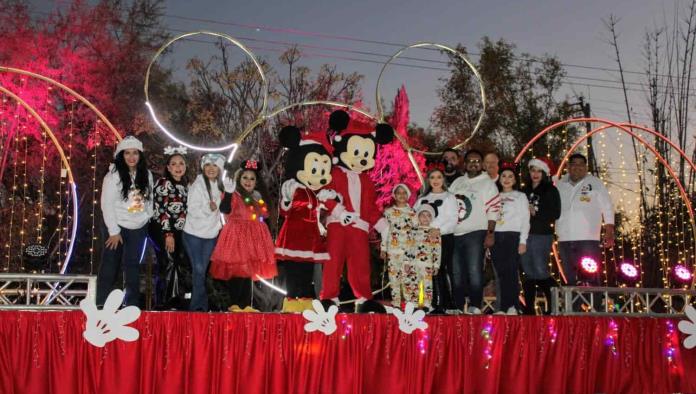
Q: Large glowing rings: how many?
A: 7